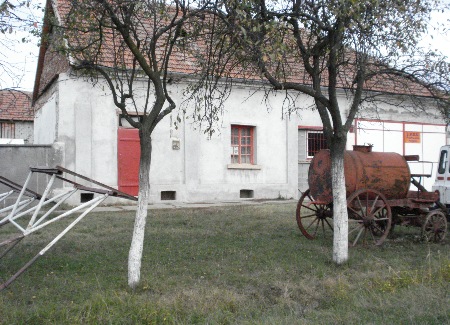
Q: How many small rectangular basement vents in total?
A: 3